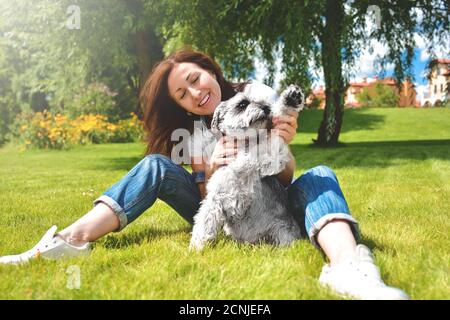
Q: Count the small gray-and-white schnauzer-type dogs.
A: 1